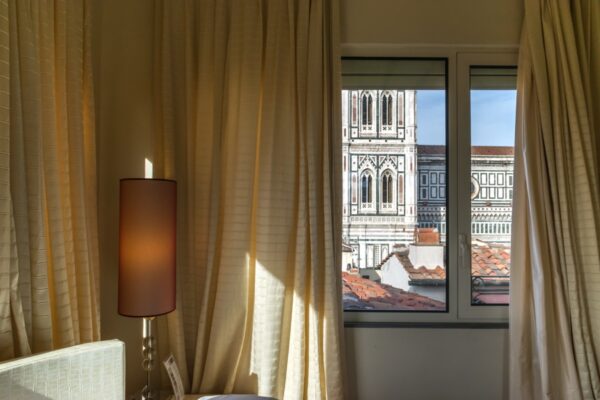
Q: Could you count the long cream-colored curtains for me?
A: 3